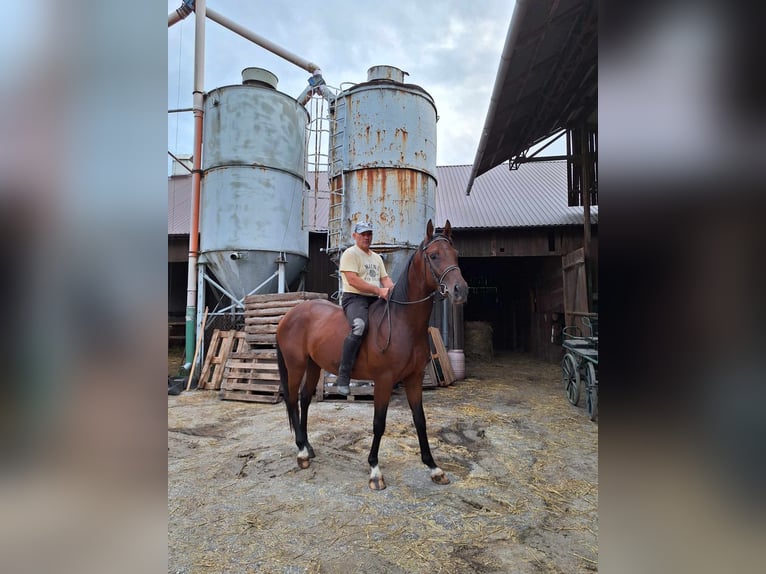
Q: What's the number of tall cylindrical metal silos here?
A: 2